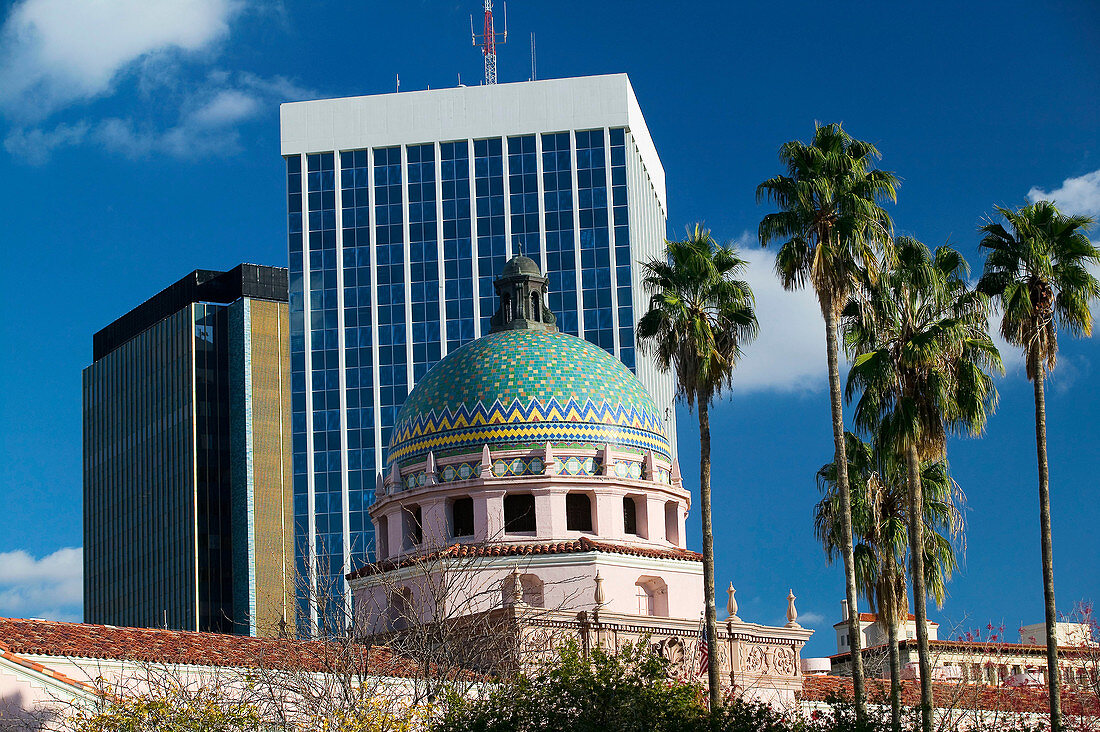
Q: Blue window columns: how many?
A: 11